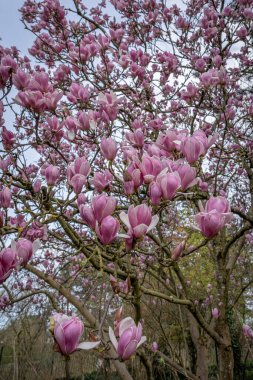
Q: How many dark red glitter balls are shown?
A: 0